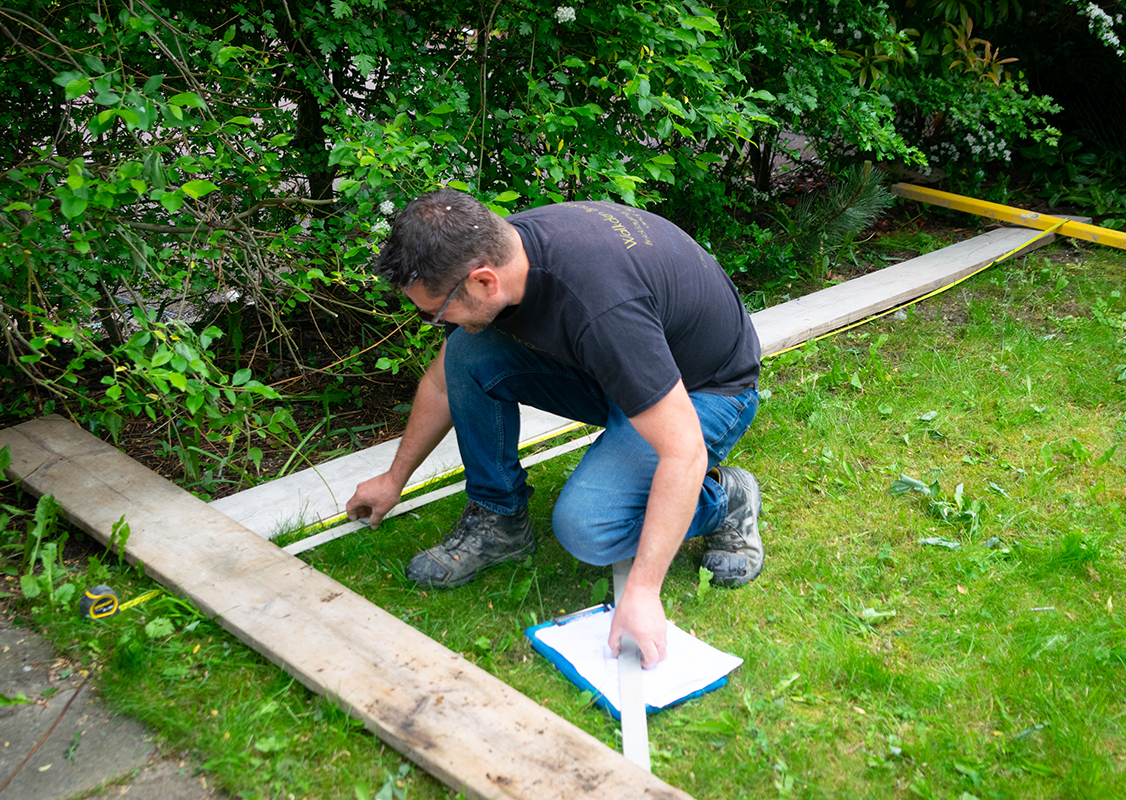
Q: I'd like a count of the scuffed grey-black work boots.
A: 2